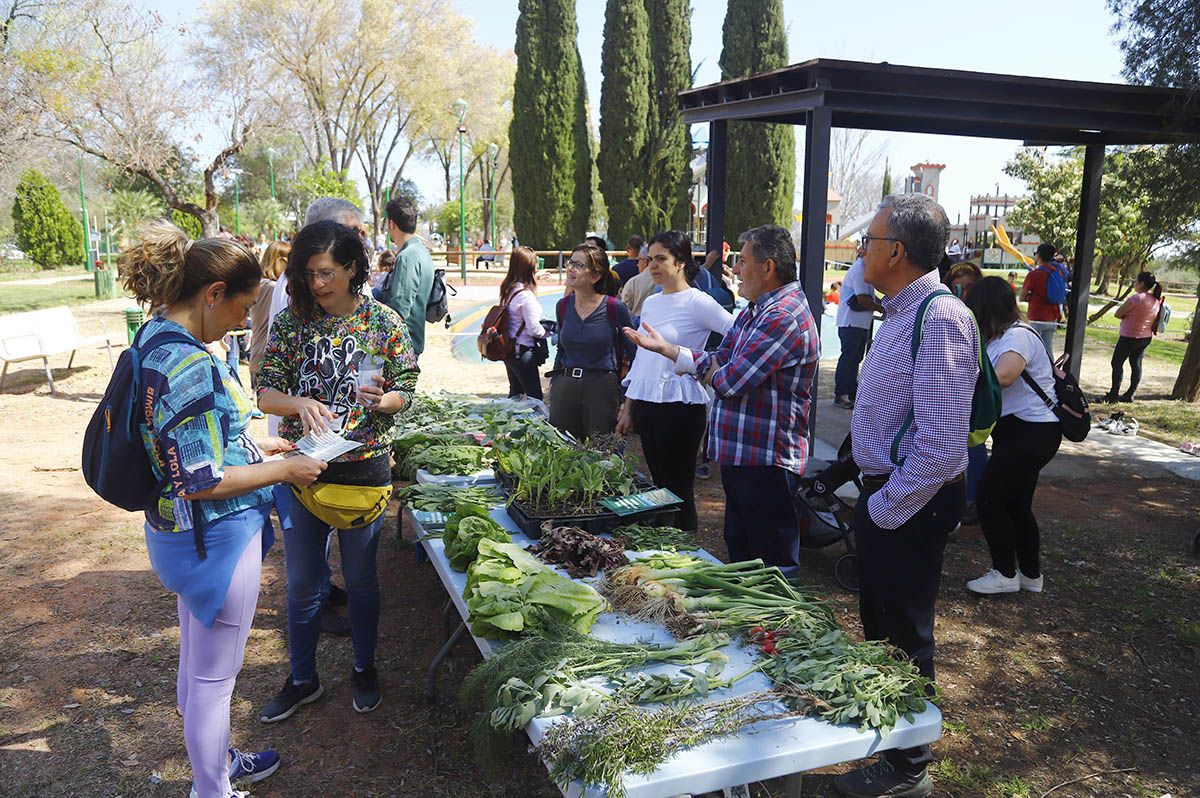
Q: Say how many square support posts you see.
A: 3